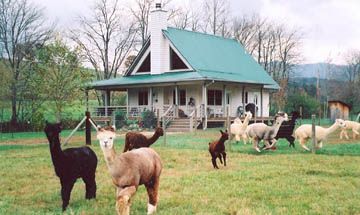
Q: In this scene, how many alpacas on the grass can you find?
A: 9